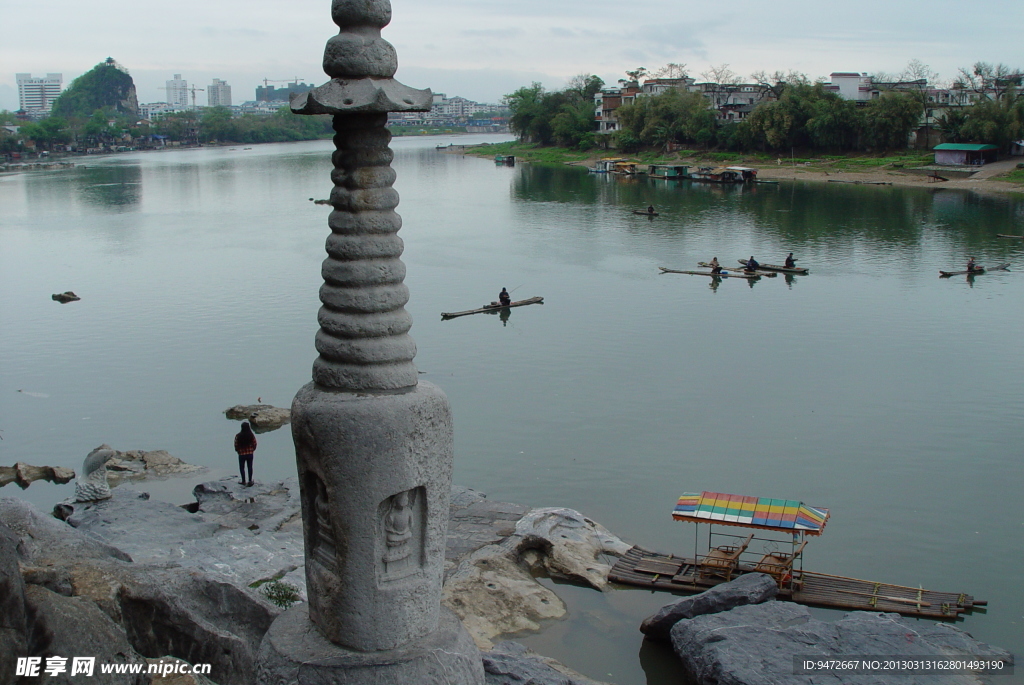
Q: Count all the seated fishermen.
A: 6